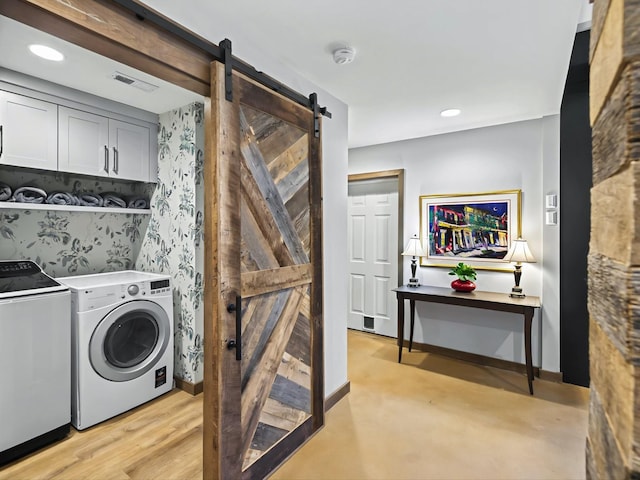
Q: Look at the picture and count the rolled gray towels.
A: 6